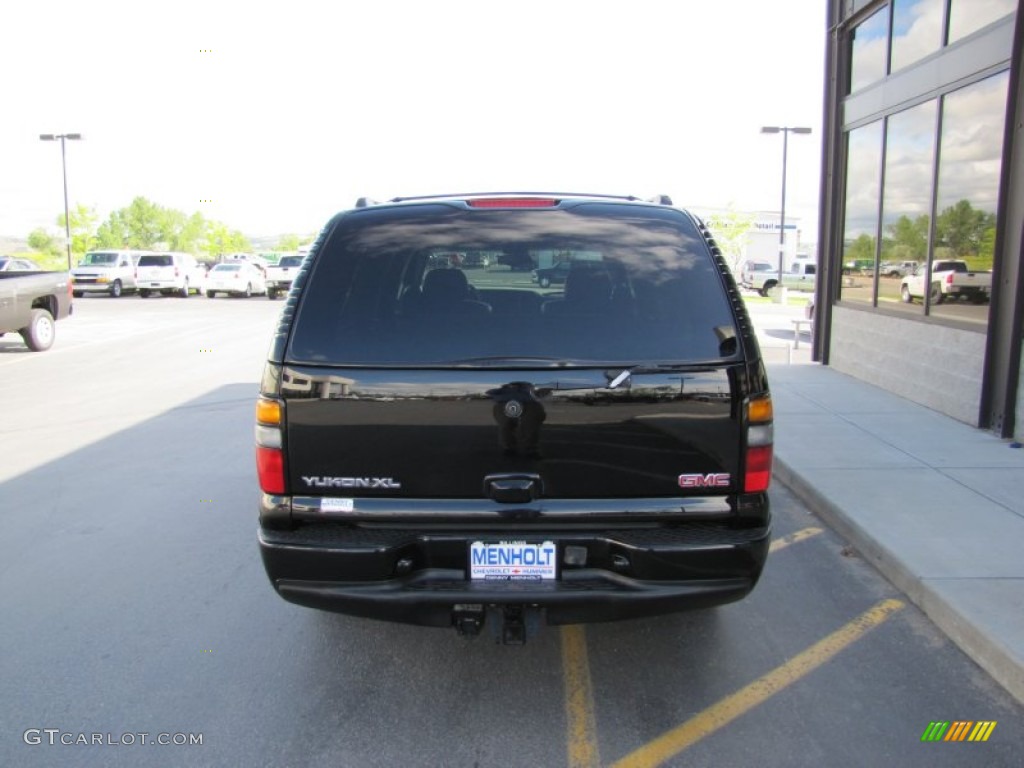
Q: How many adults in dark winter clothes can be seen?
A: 0